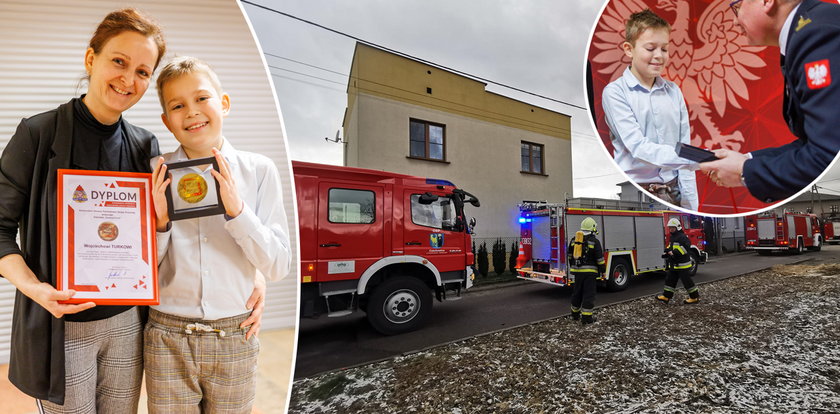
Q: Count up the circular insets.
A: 1